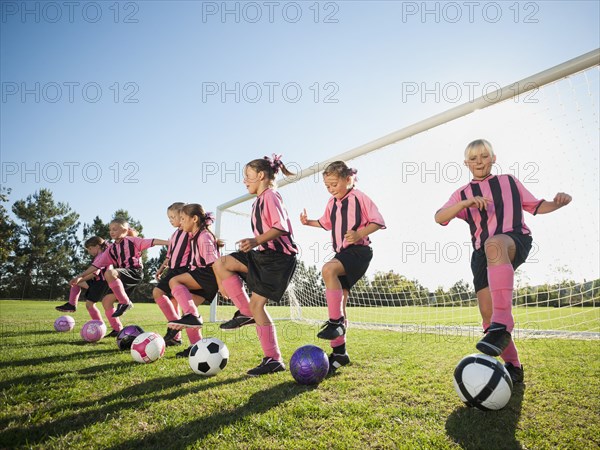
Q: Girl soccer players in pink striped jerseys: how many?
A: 7